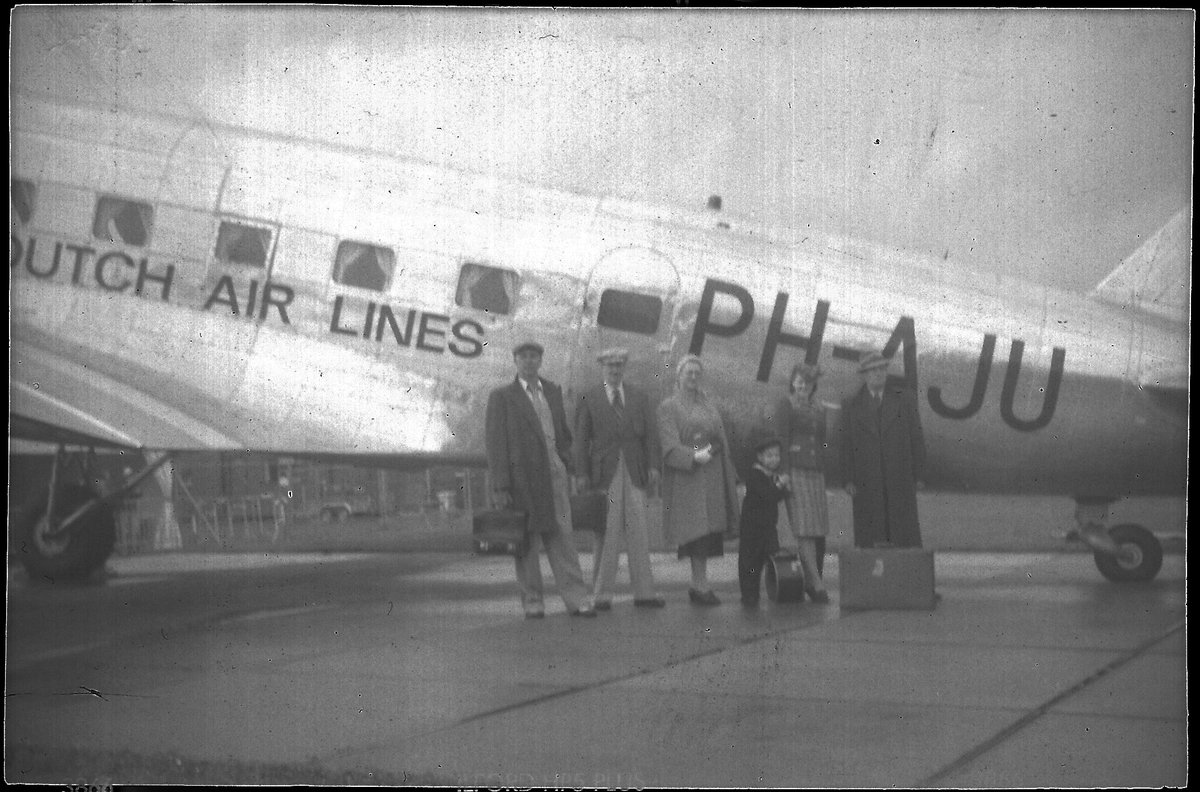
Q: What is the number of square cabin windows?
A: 6